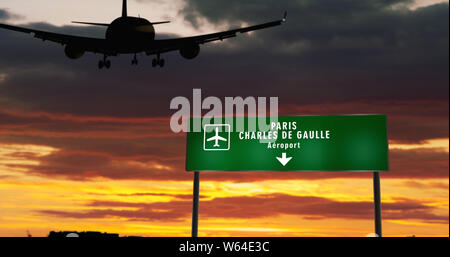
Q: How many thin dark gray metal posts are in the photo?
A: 2